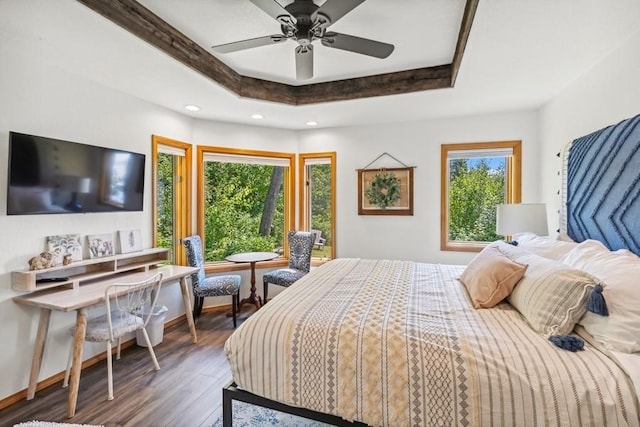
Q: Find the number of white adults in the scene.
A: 0